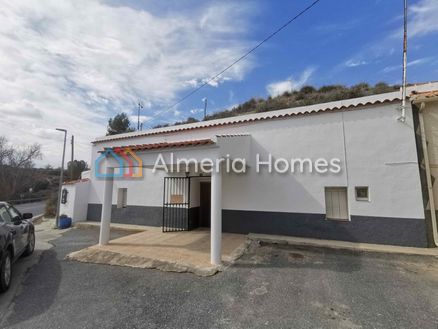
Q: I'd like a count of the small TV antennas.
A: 2